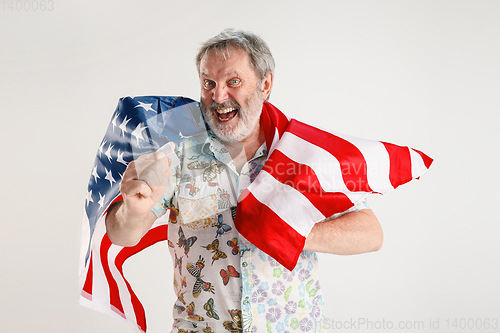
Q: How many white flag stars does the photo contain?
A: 12